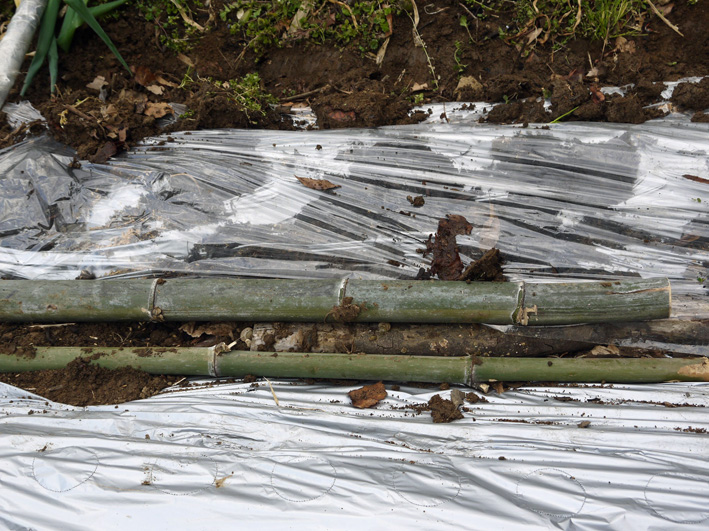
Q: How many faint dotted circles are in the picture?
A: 6